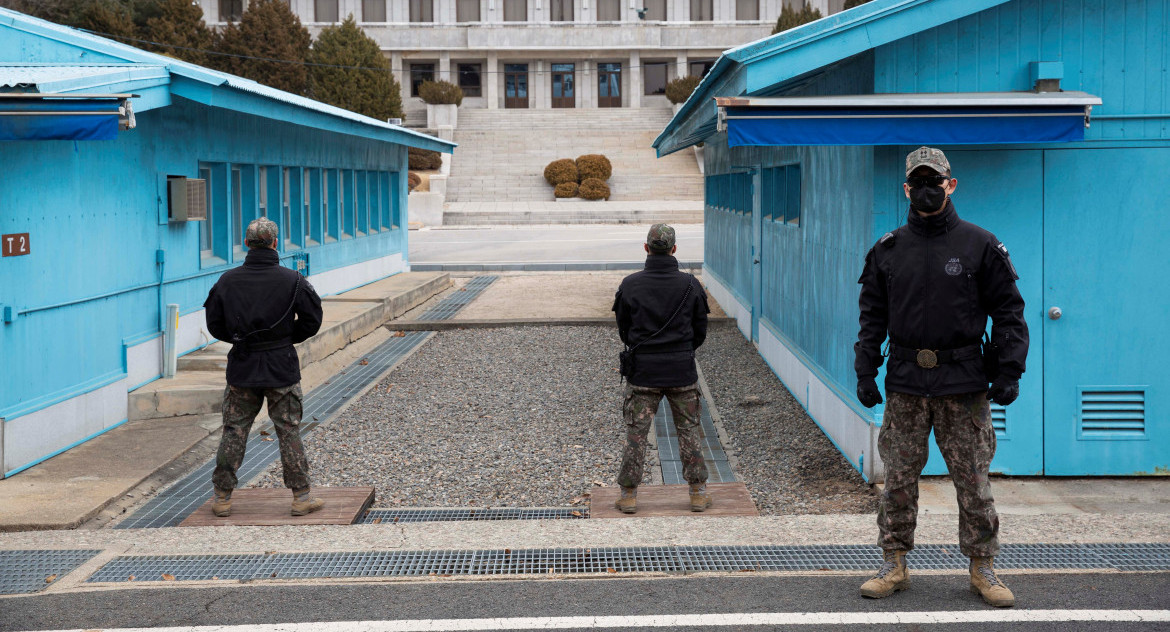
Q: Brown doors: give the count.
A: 3